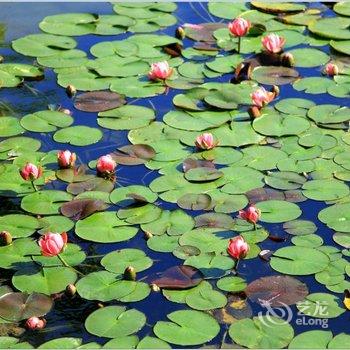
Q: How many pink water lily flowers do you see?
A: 13